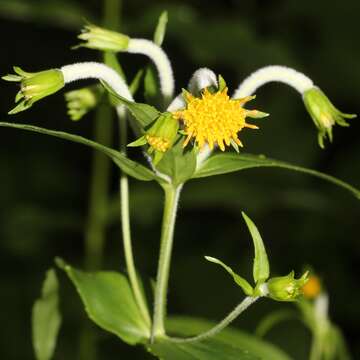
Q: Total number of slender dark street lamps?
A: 0